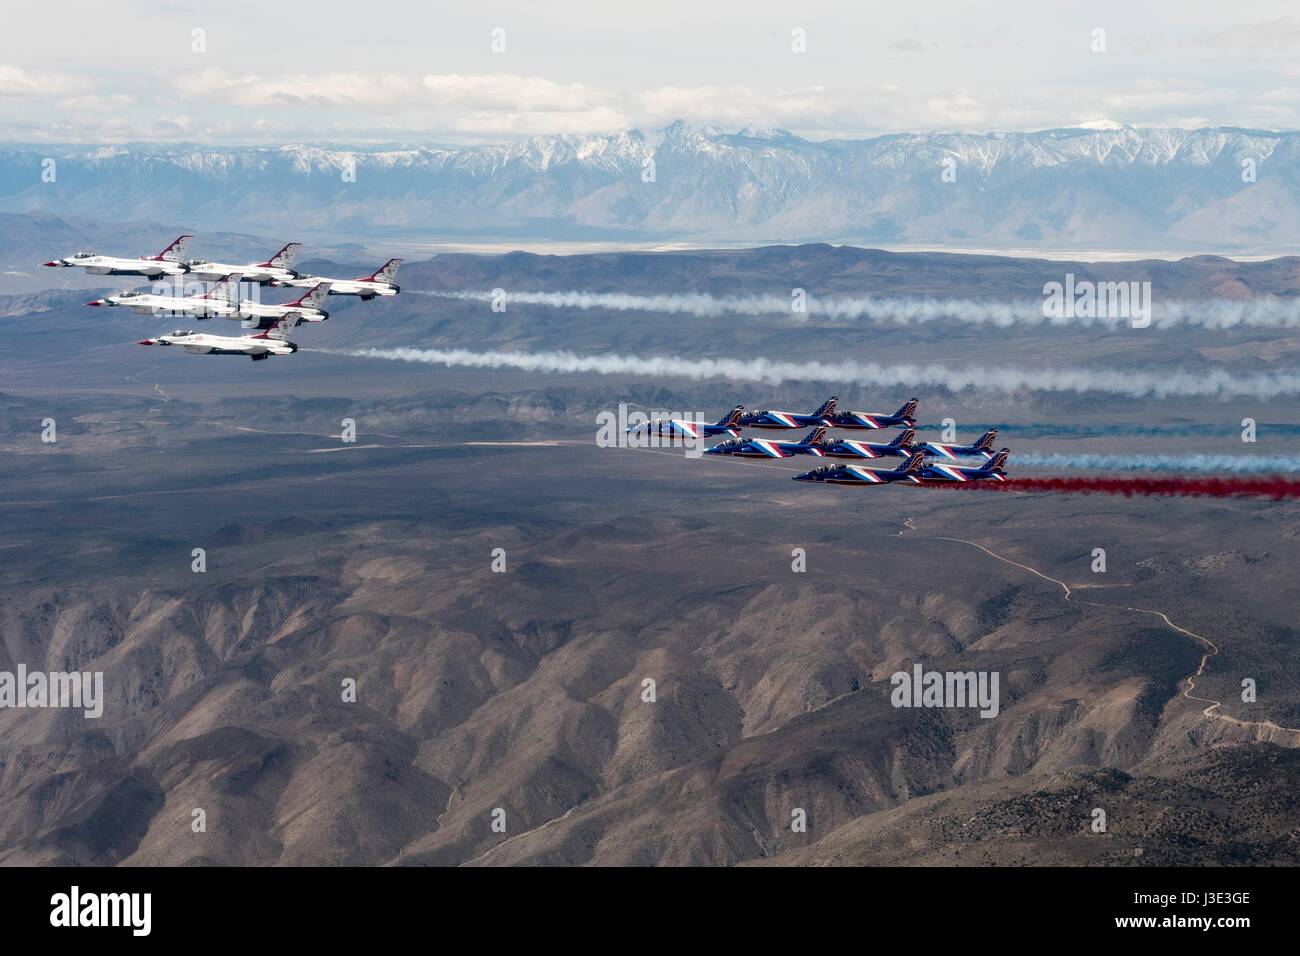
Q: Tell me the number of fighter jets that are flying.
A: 14